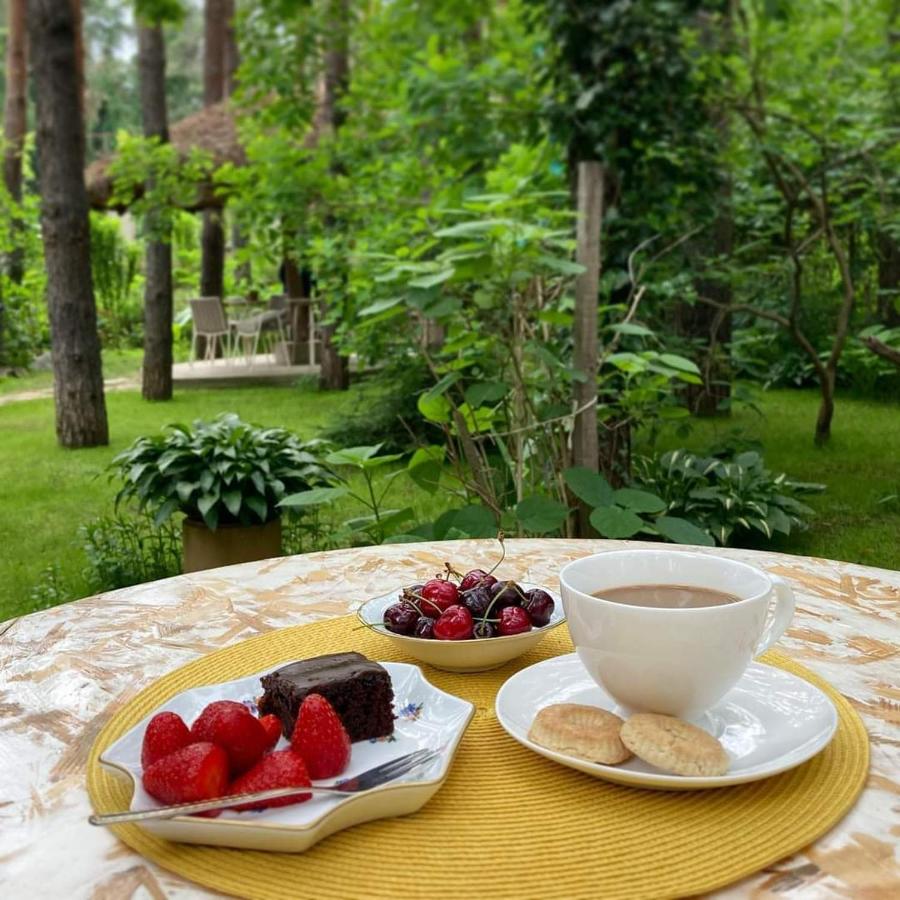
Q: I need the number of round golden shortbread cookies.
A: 2